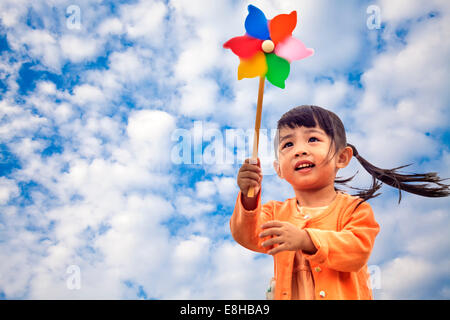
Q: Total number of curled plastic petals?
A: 6